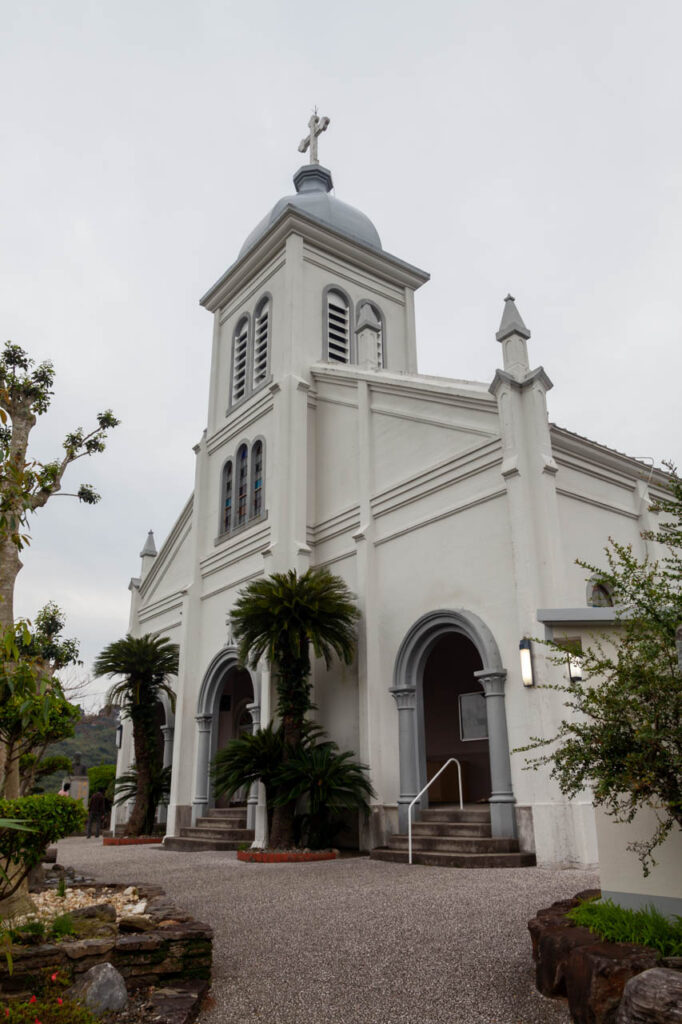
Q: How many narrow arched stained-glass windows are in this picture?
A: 3